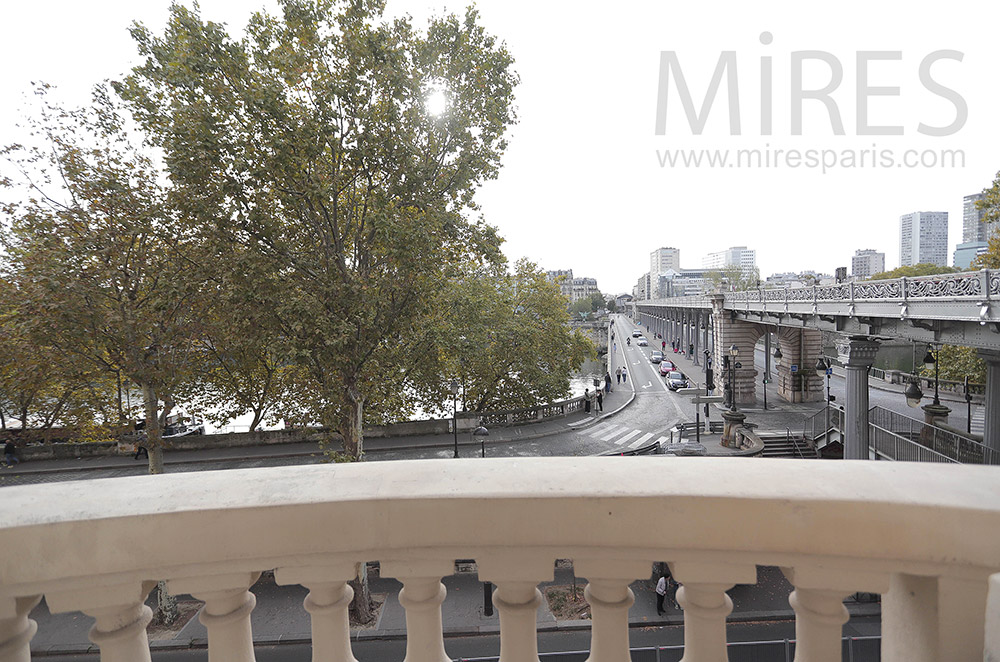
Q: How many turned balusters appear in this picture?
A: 9